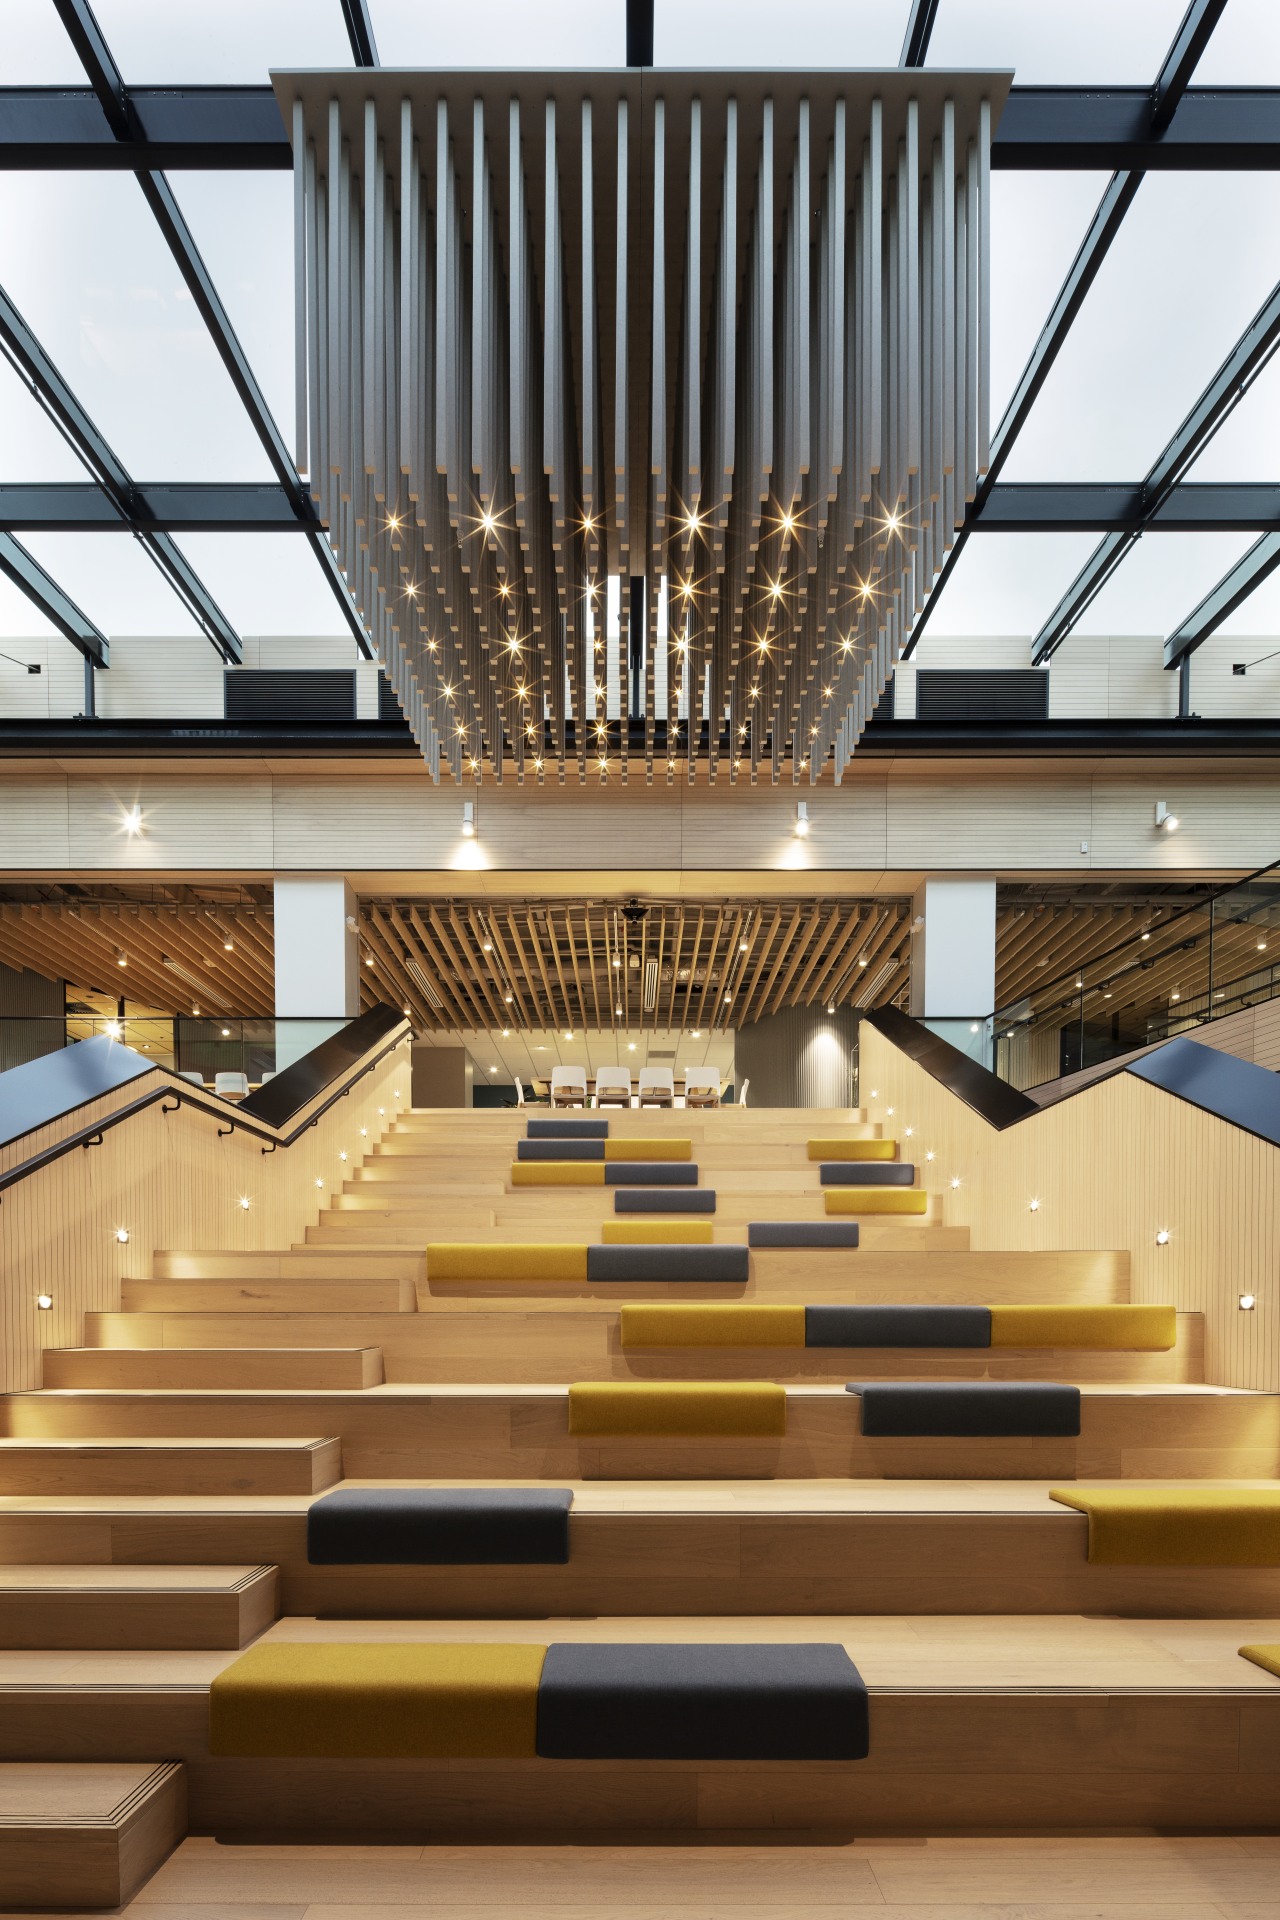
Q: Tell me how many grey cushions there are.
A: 11